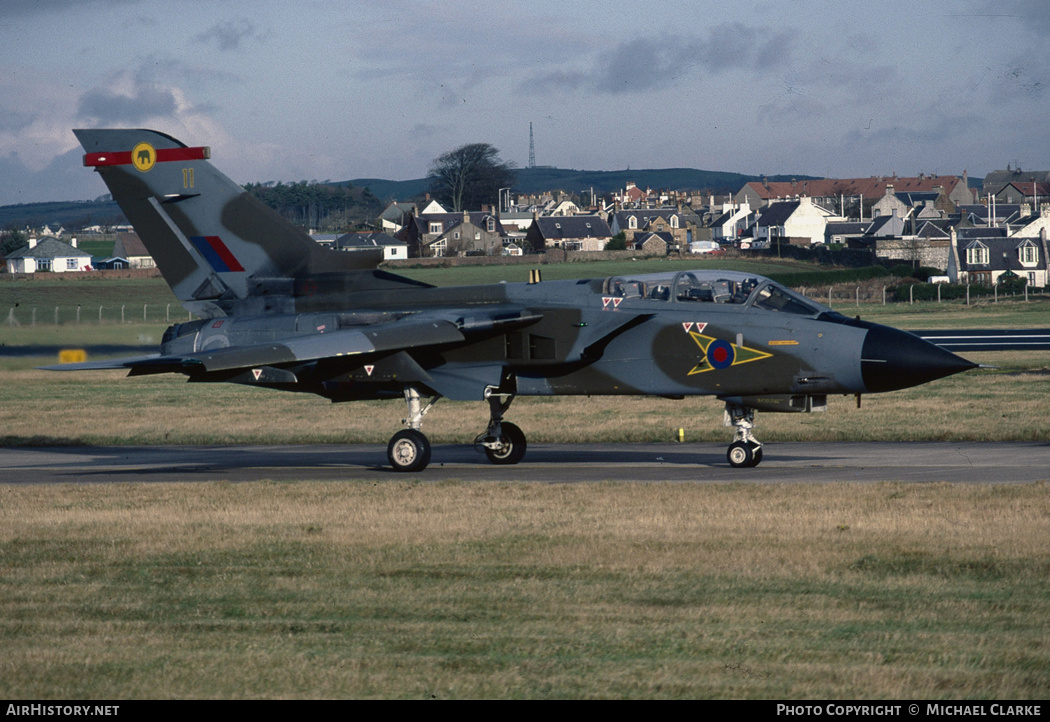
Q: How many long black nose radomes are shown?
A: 1